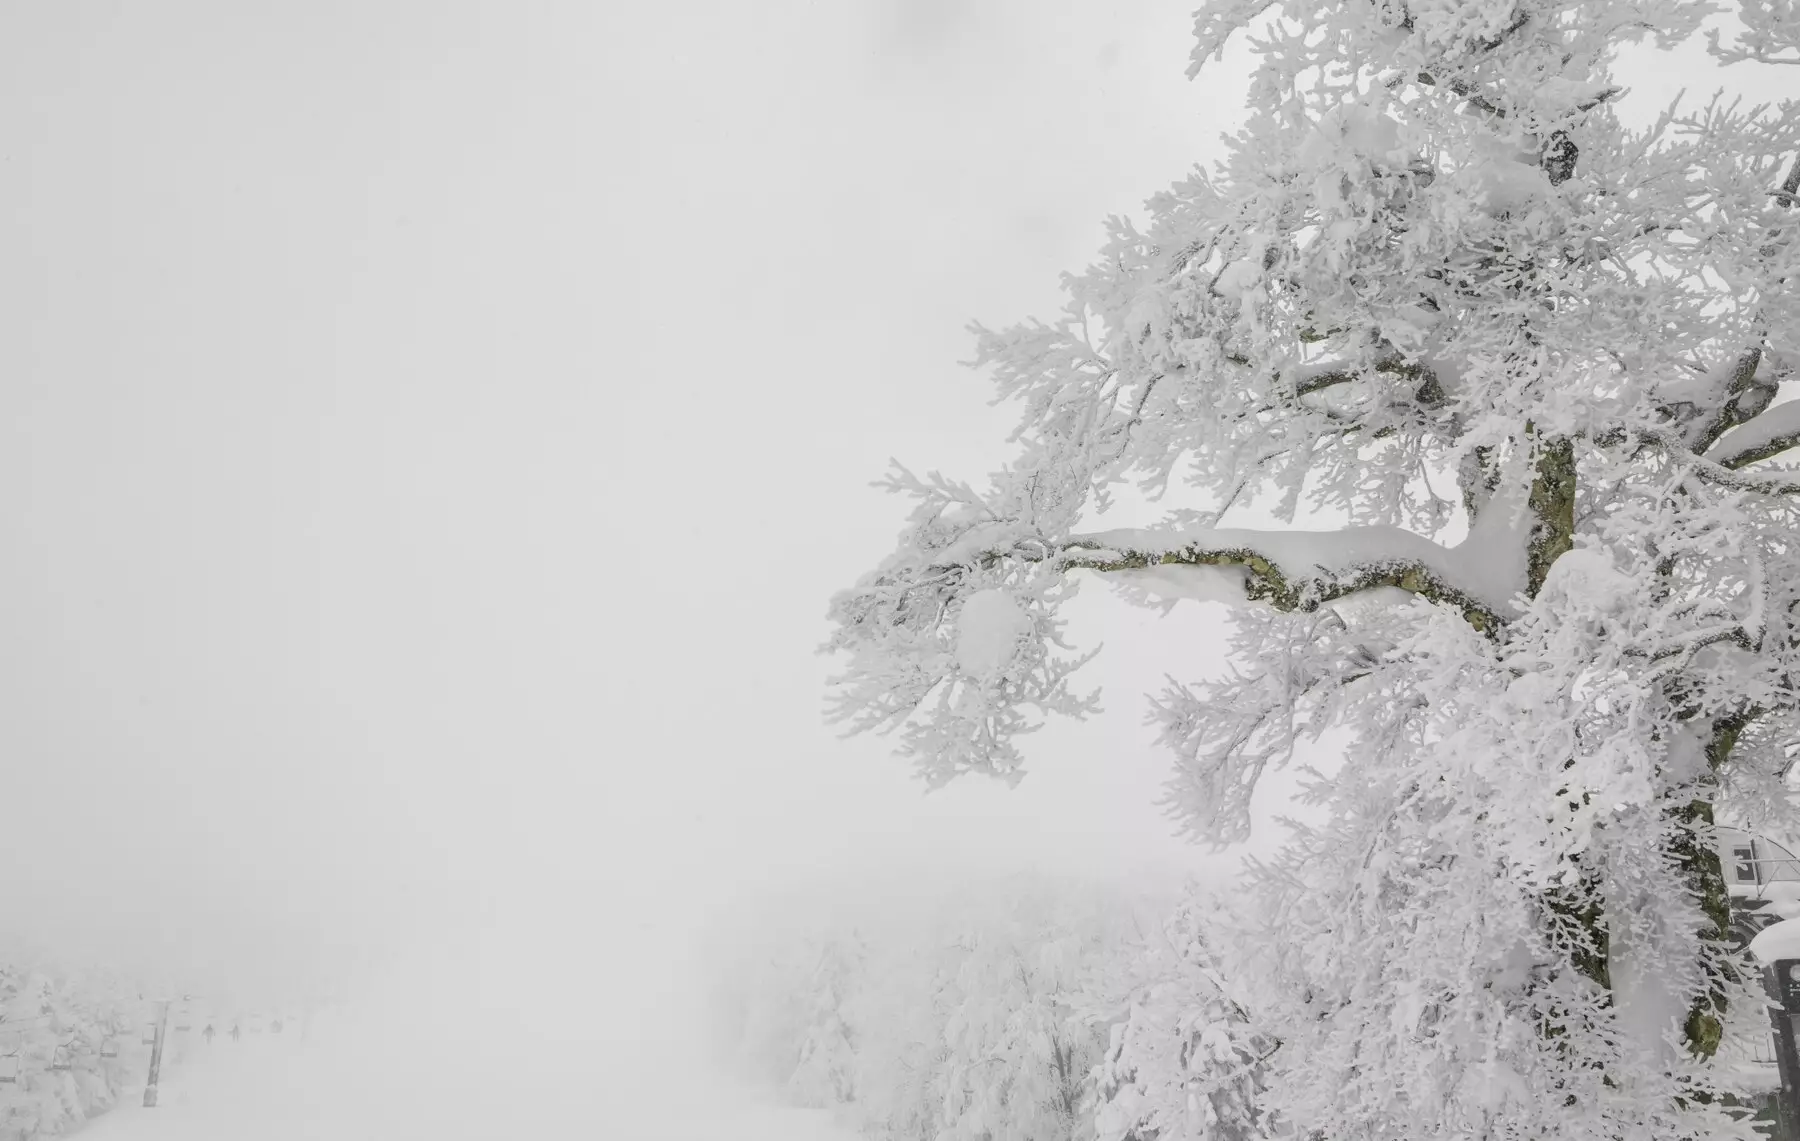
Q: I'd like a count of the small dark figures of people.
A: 2